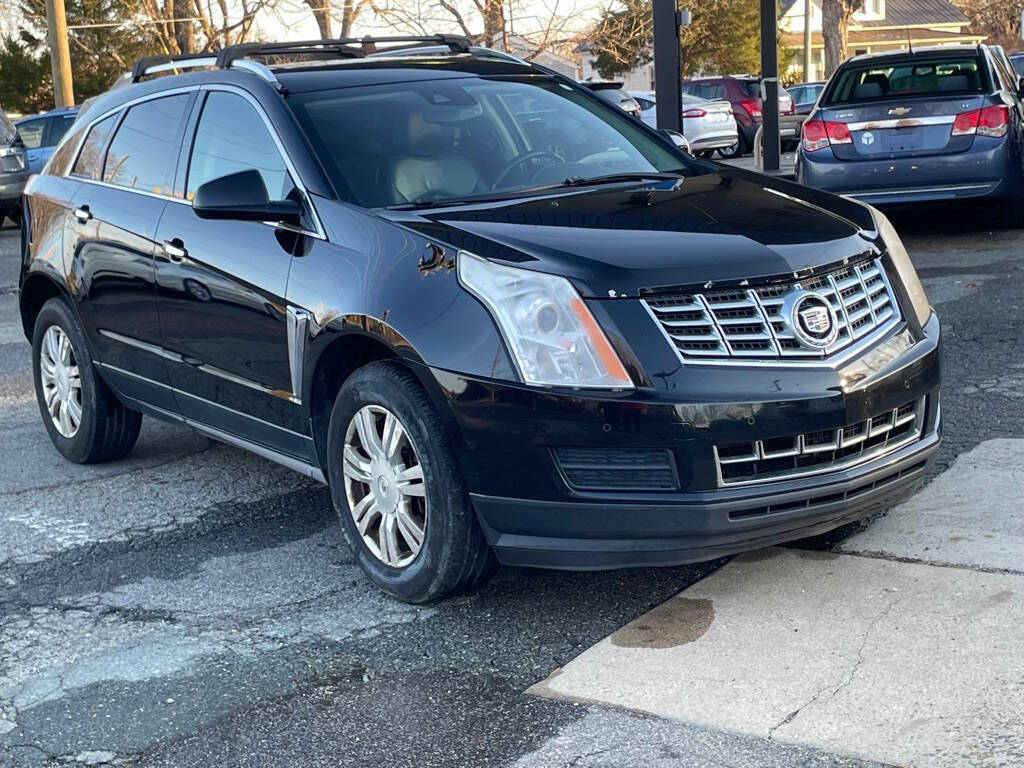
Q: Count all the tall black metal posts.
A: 2